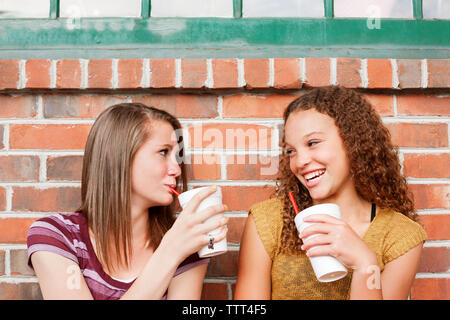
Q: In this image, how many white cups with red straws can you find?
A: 2